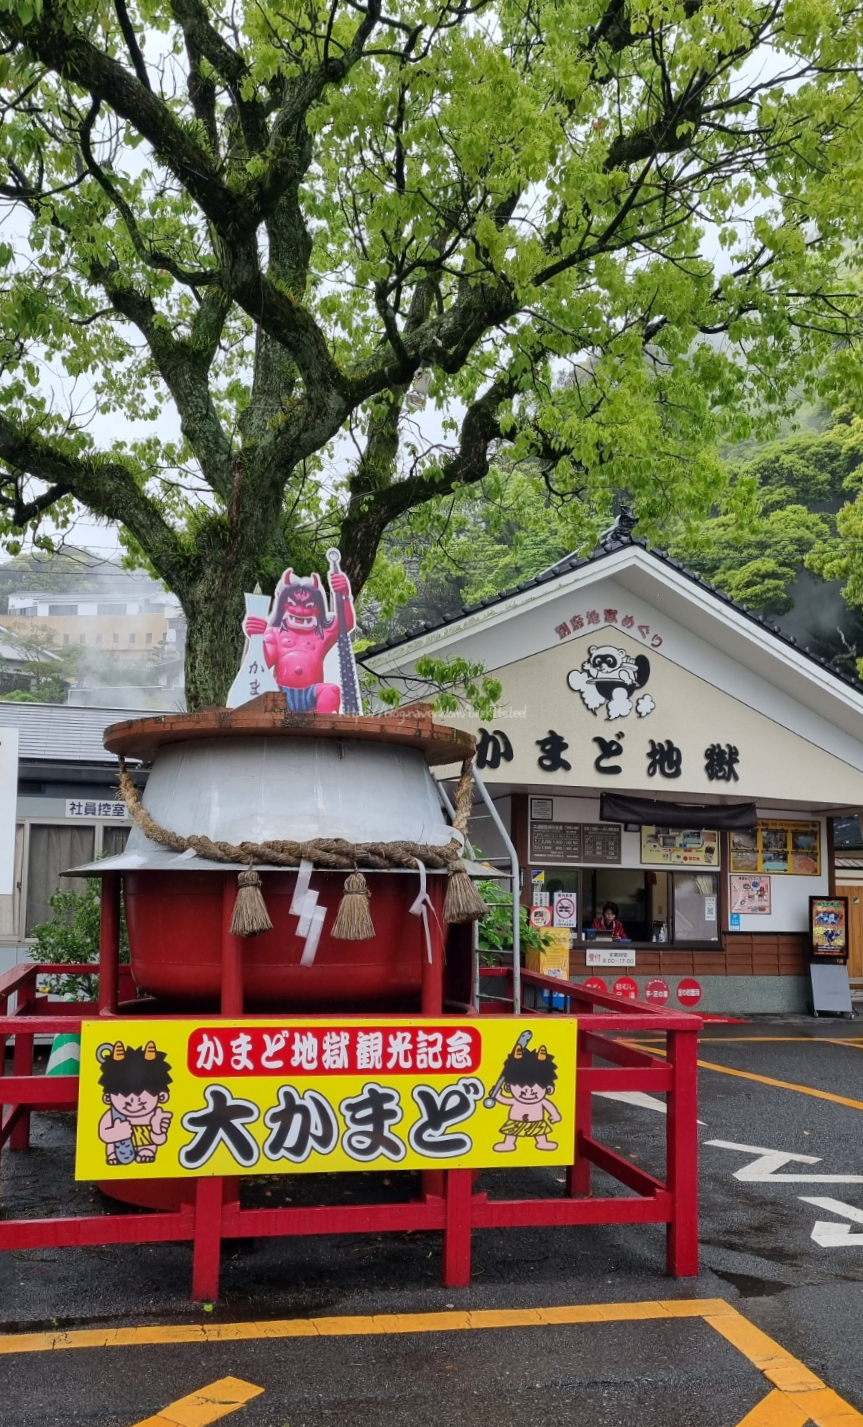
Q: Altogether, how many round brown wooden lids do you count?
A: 1